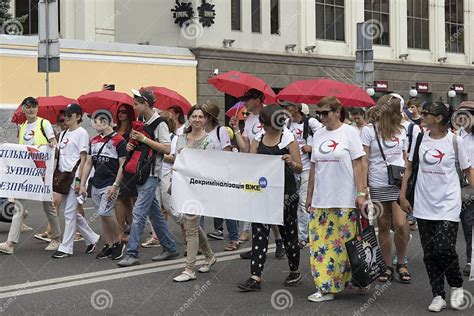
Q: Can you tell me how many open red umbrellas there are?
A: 5